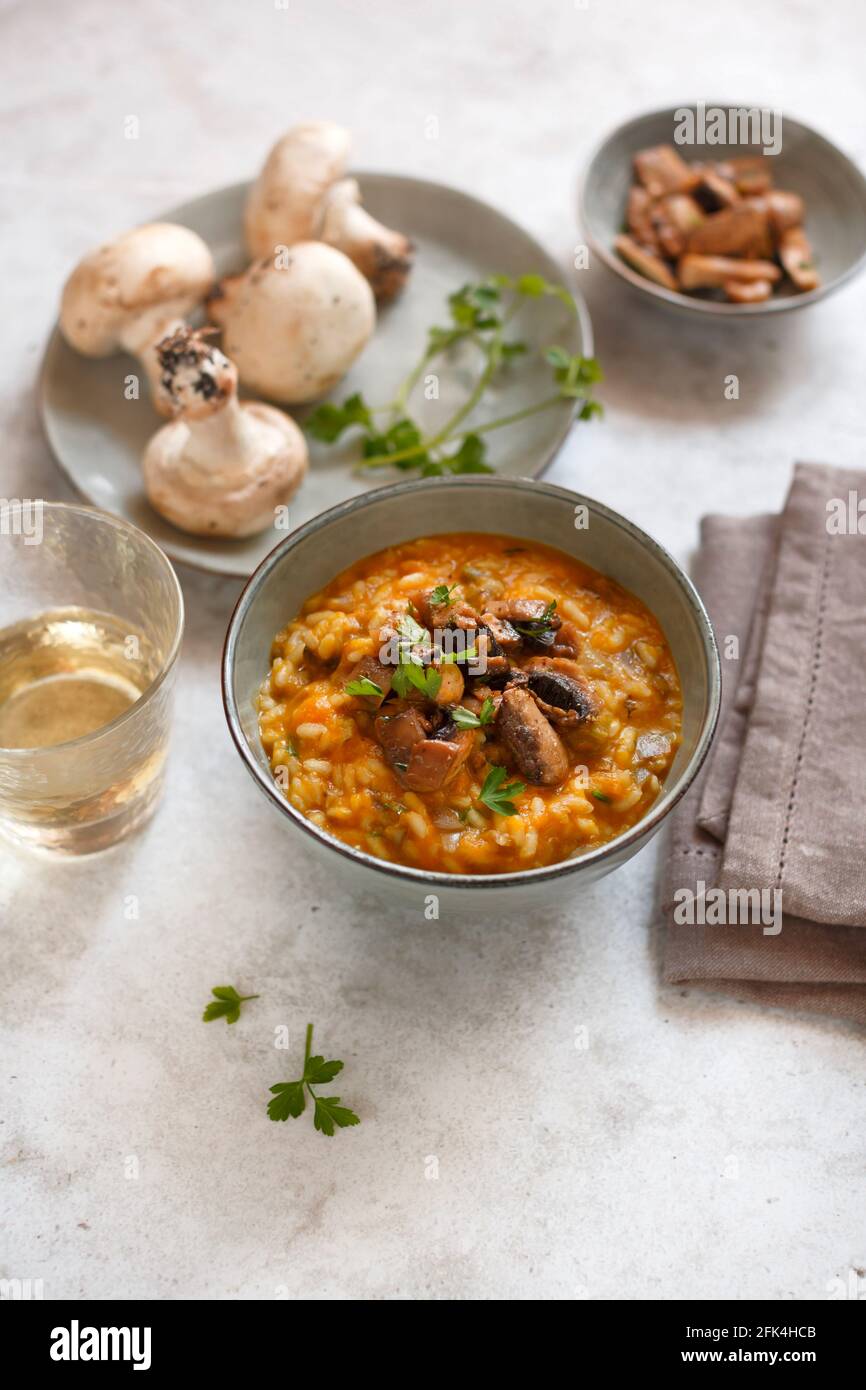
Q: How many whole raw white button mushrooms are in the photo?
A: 4